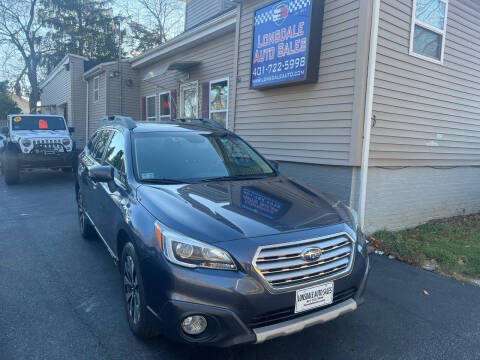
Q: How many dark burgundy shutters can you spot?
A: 3